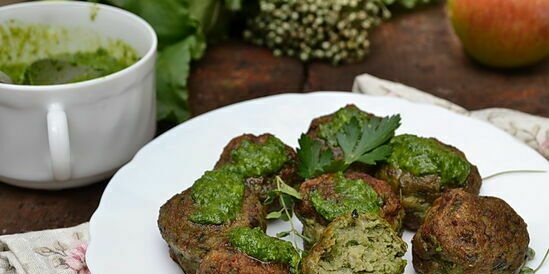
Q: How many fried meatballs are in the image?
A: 8